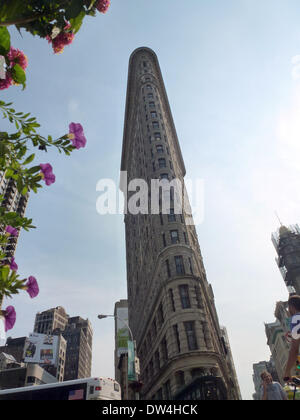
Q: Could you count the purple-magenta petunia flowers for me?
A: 6